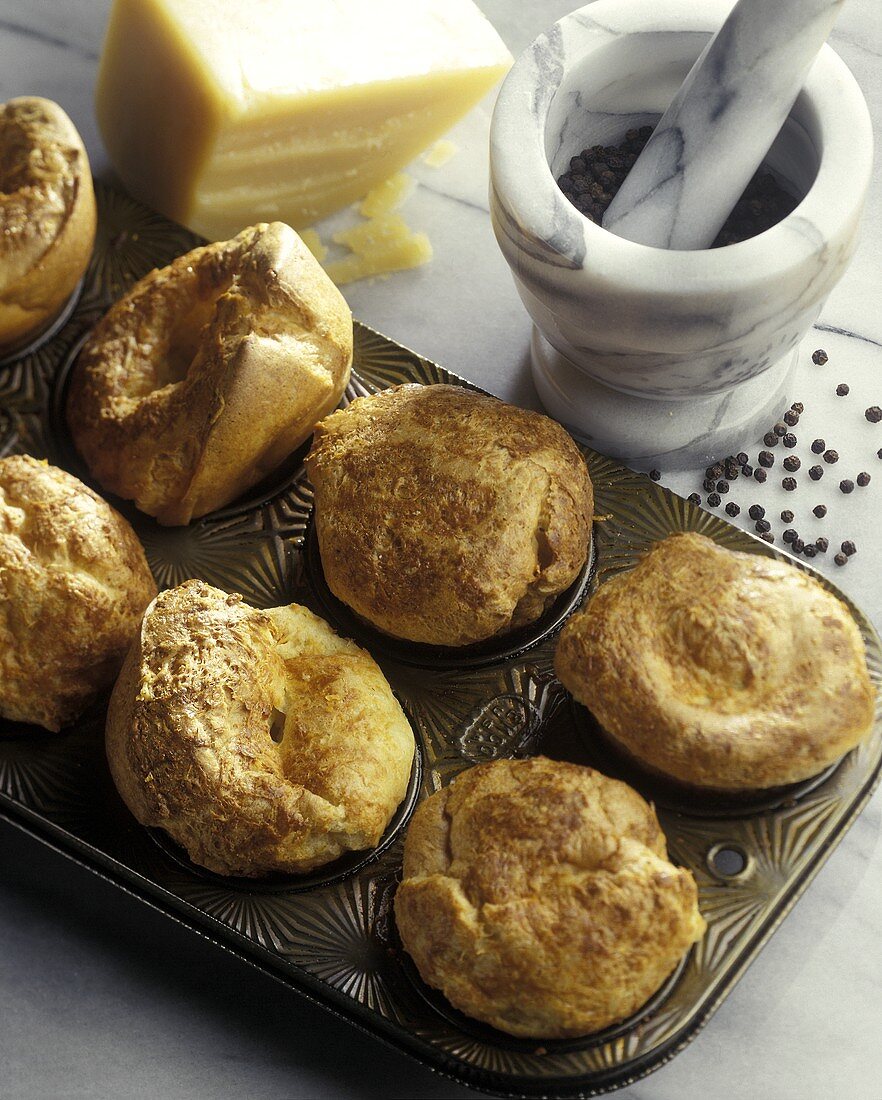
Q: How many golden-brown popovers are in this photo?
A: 7